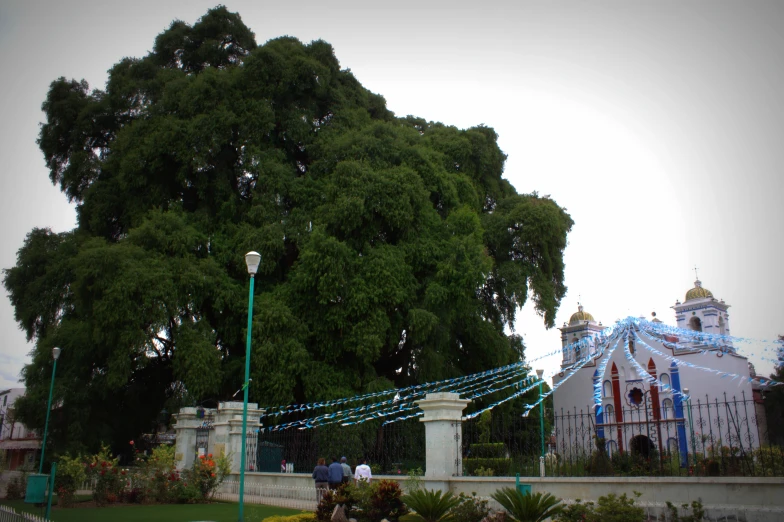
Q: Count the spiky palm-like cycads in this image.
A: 2